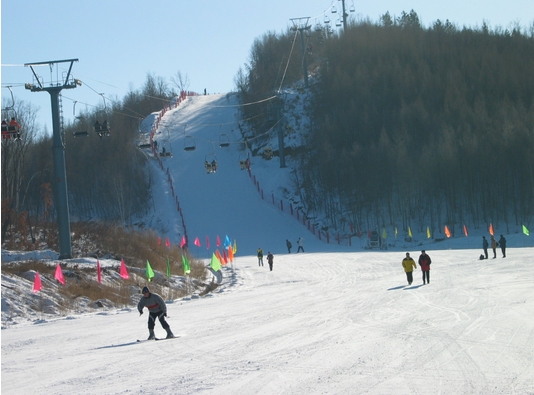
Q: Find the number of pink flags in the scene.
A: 10